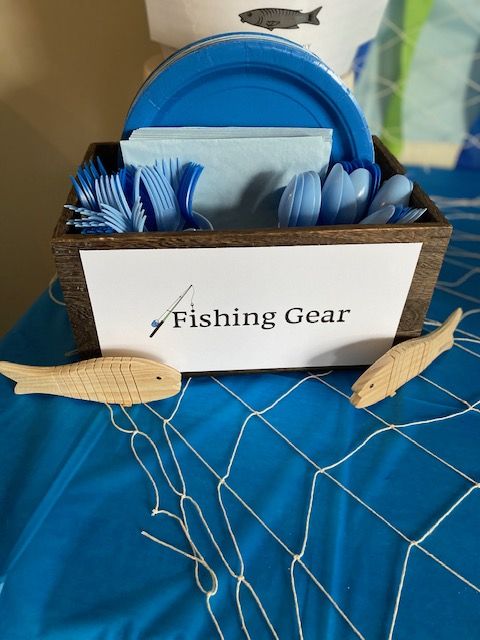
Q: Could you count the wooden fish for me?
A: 2